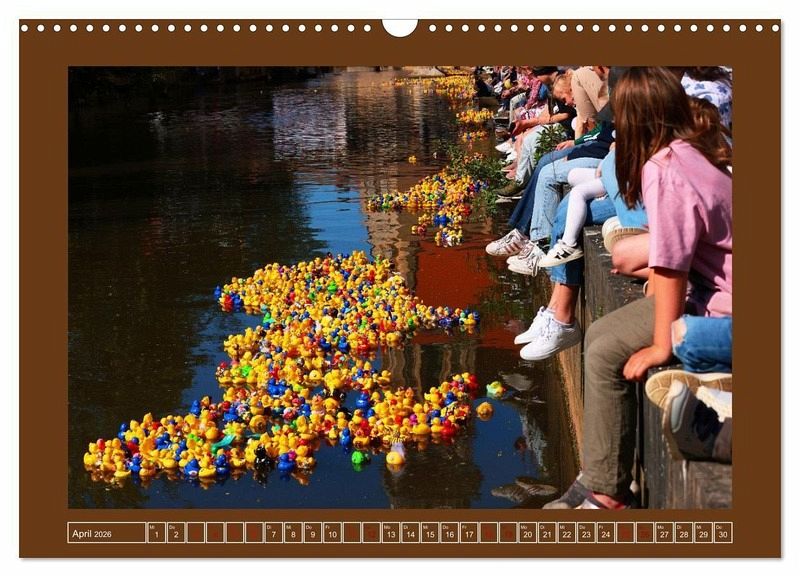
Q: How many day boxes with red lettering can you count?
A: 10